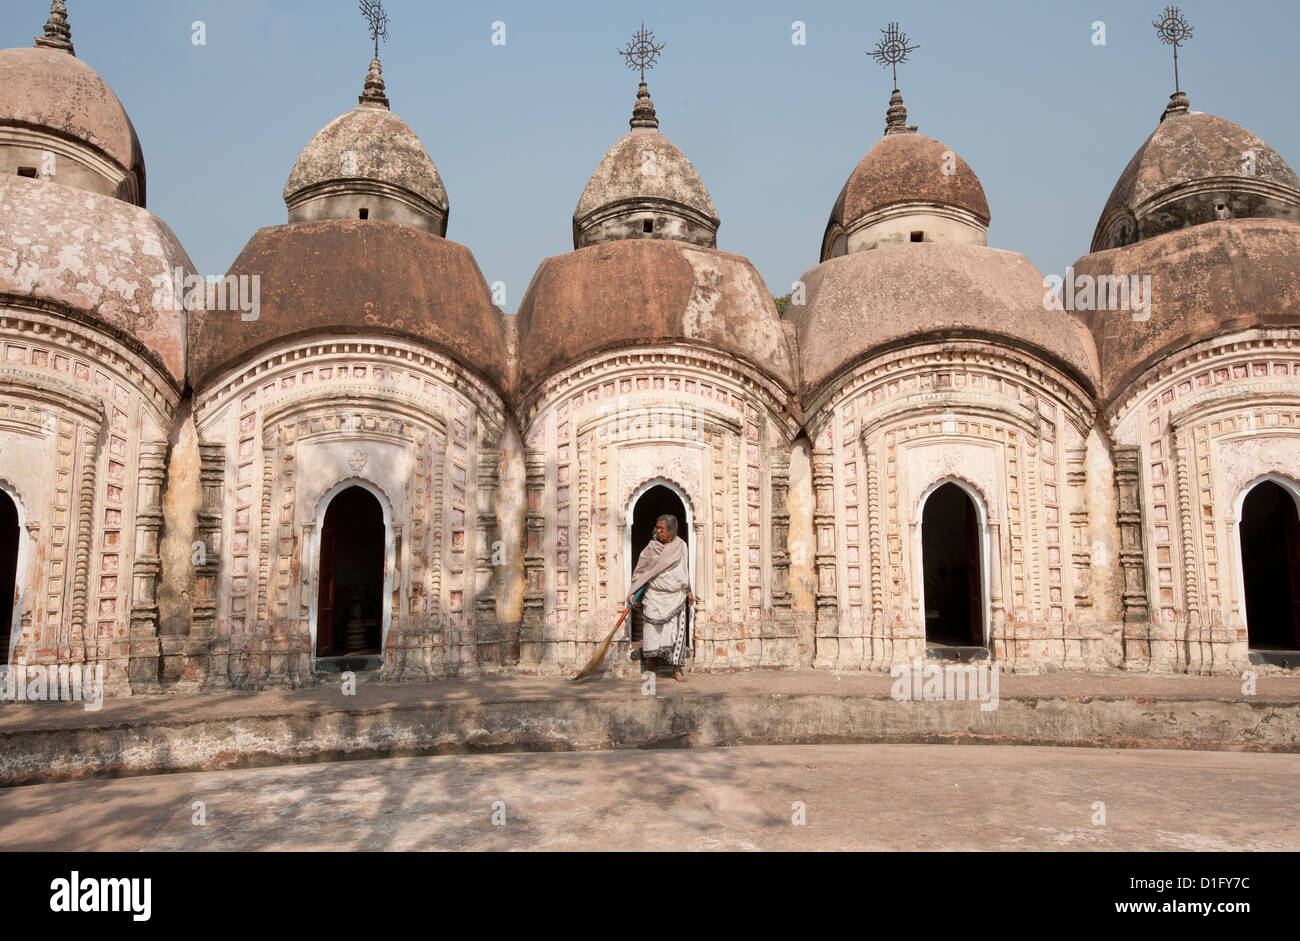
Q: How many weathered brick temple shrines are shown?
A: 5